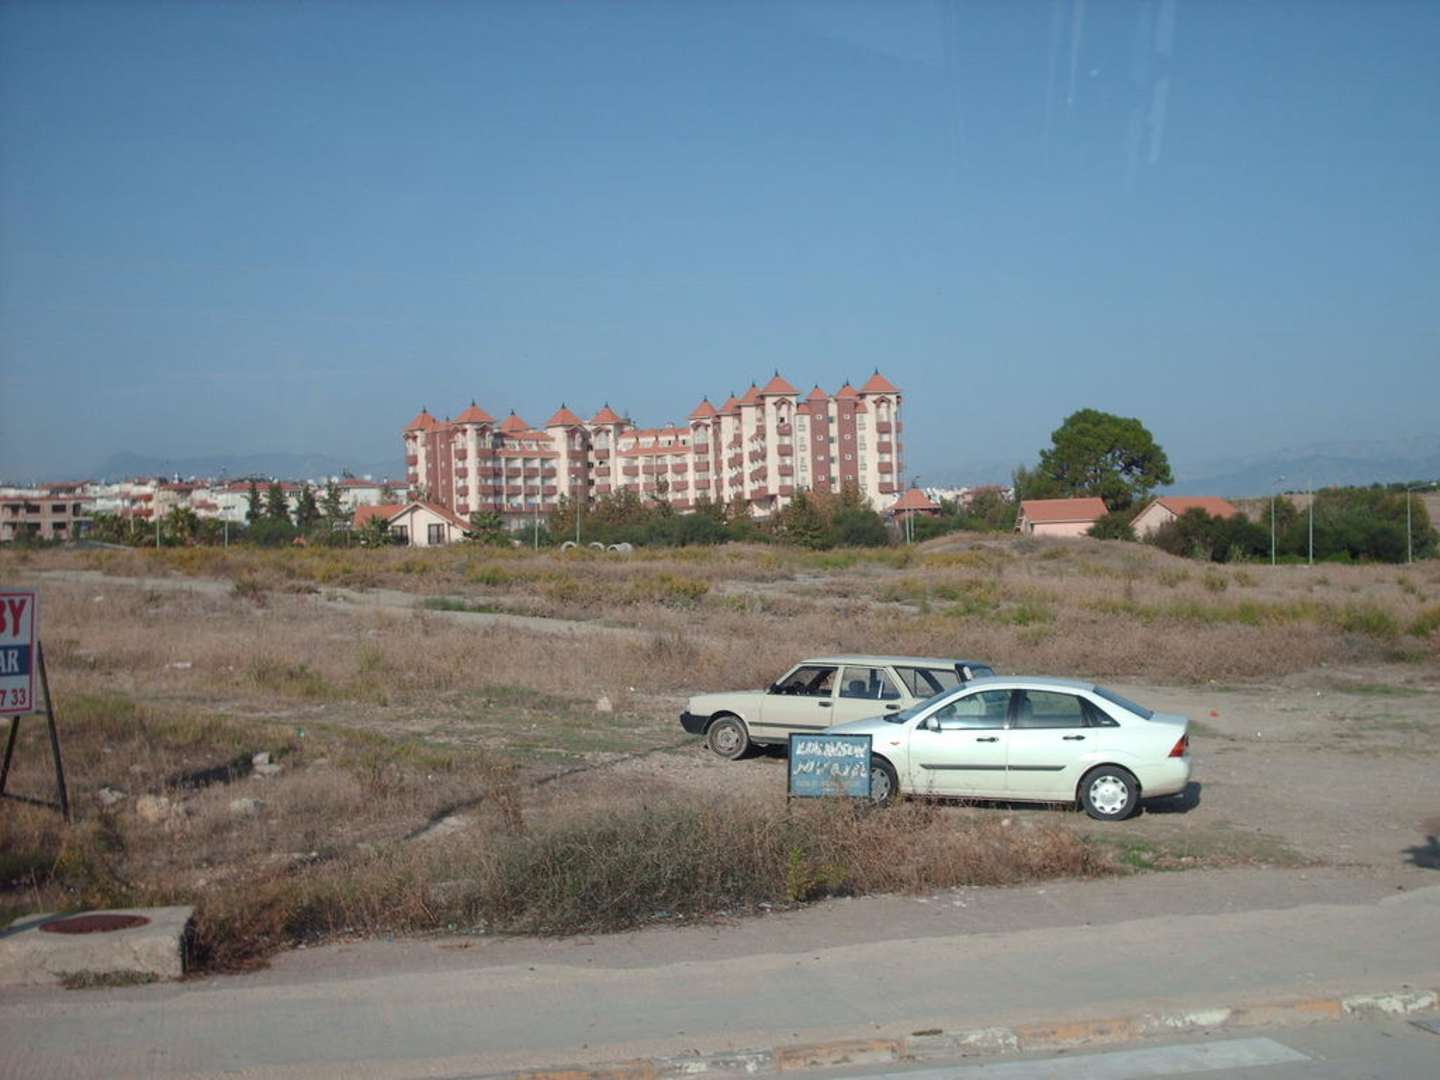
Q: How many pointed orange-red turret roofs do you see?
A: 12